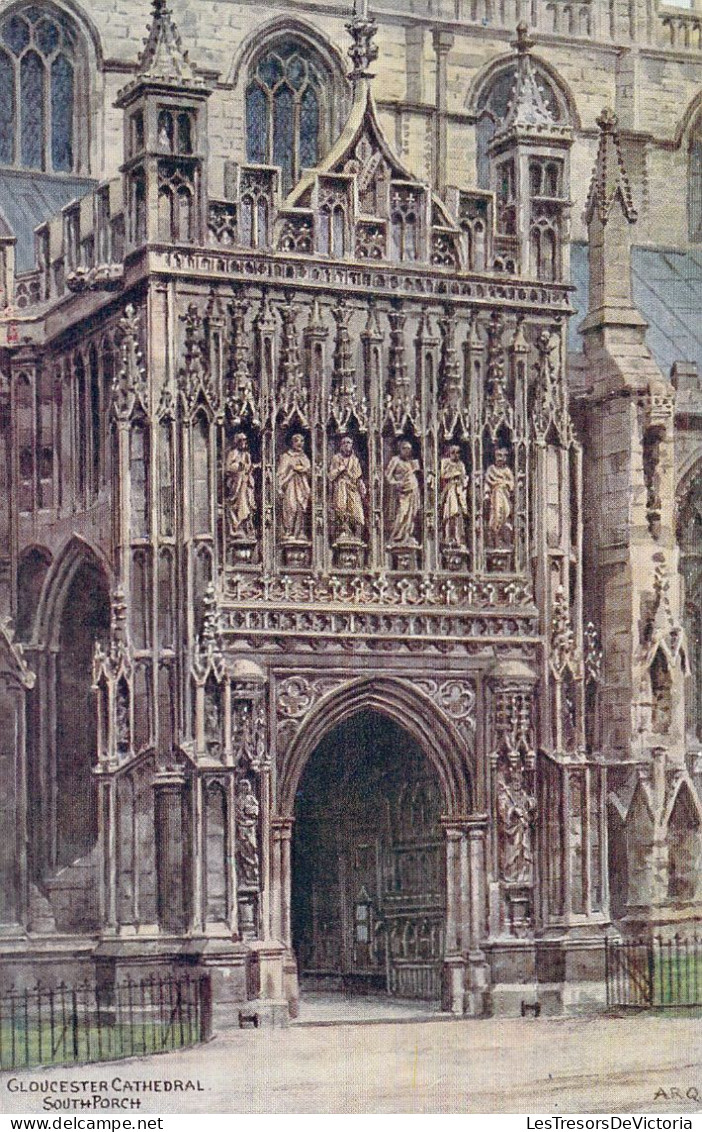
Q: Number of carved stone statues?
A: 8